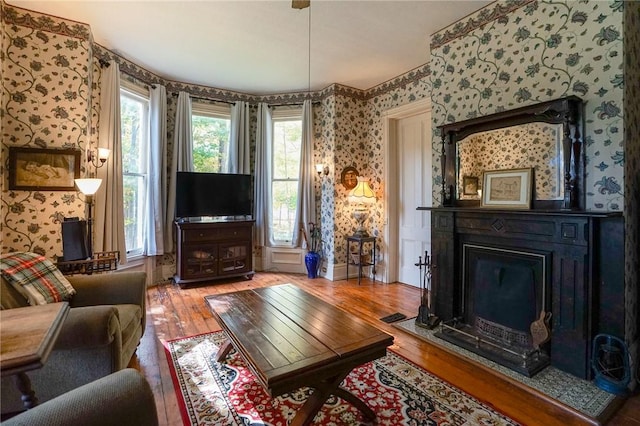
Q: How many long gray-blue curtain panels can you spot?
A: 6